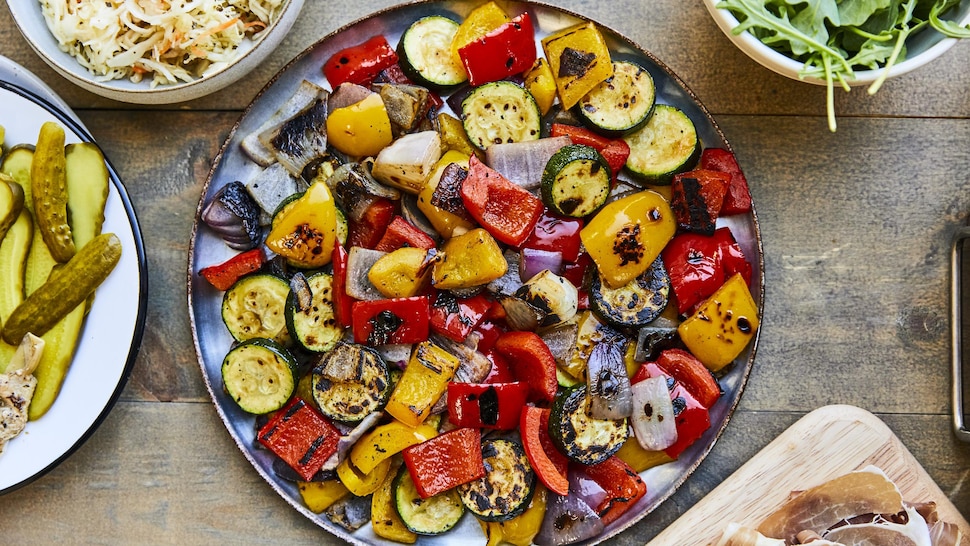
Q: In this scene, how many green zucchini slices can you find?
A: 14